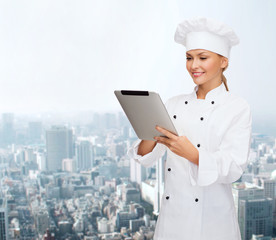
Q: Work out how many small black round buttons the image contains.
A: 8